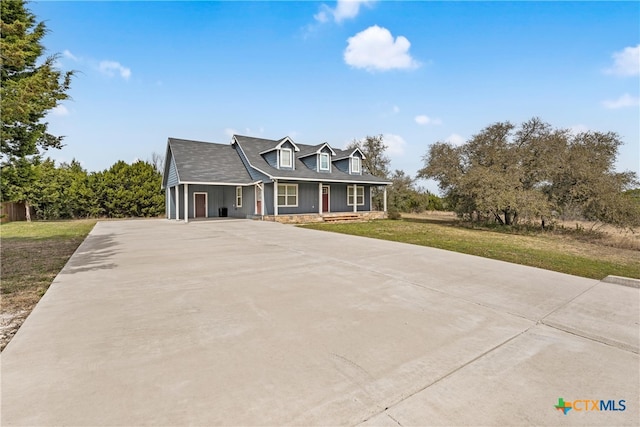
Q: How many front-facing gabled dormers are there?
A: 3